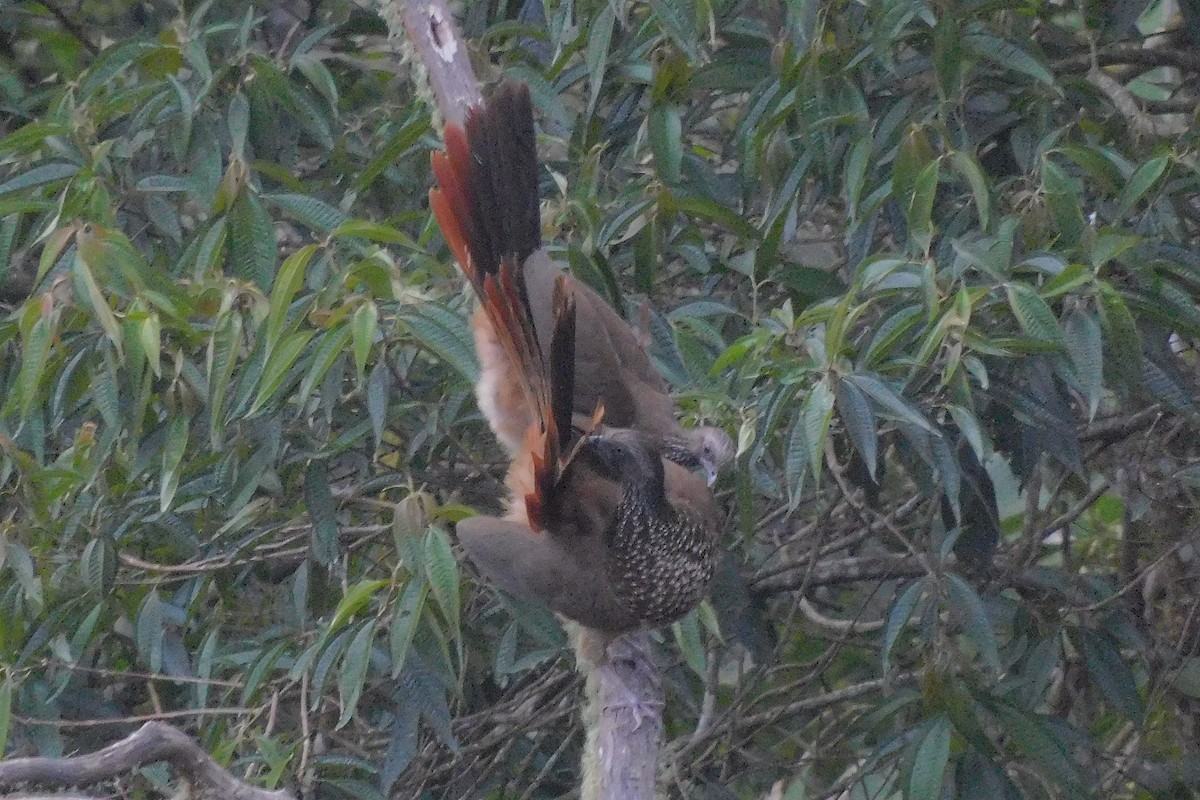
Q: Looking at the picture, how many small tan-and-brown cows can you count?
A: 0